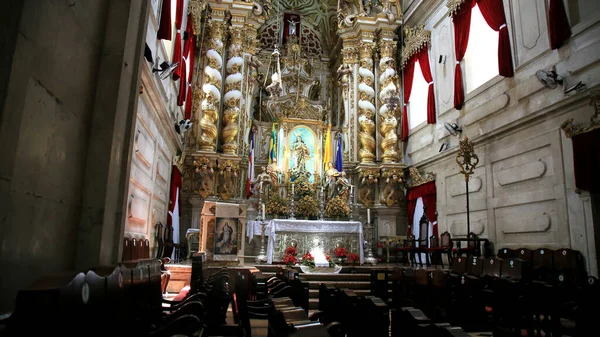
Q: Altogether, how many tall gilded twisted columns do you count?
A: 4